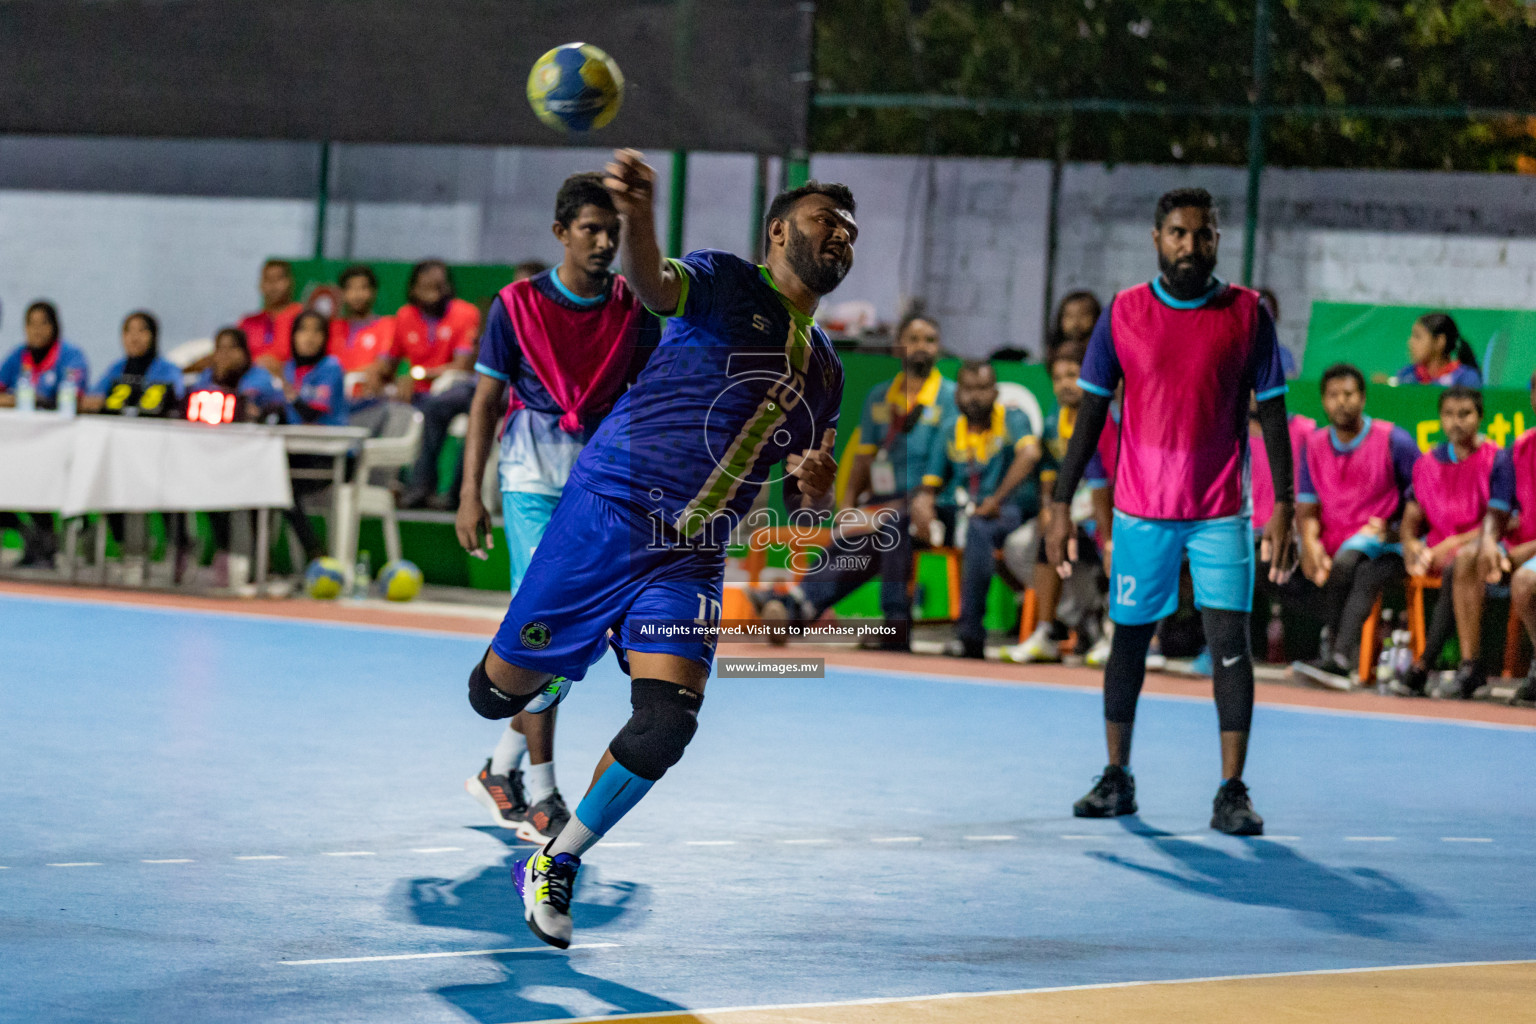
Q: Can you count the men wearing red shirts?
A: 3